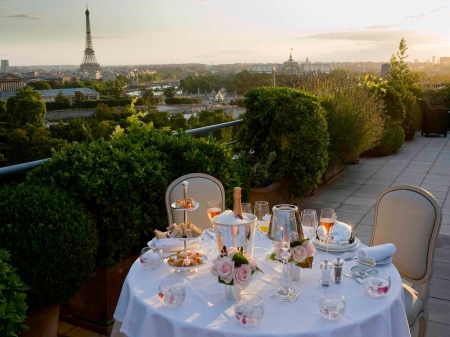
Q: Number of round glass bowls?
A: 5